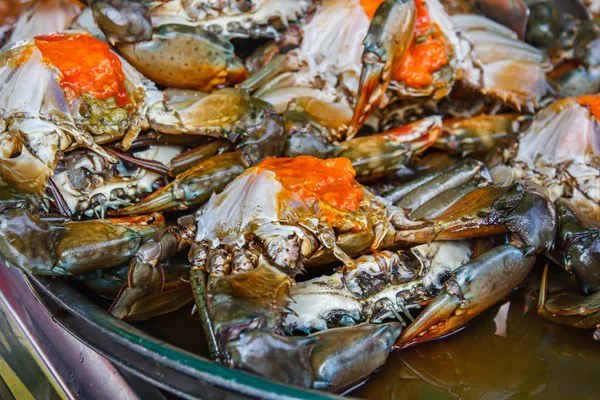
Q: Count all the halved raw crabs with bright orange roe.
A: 4